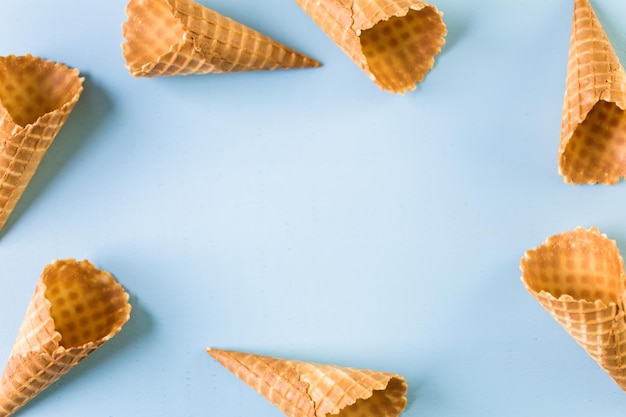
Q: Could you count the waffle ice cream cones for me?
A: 7